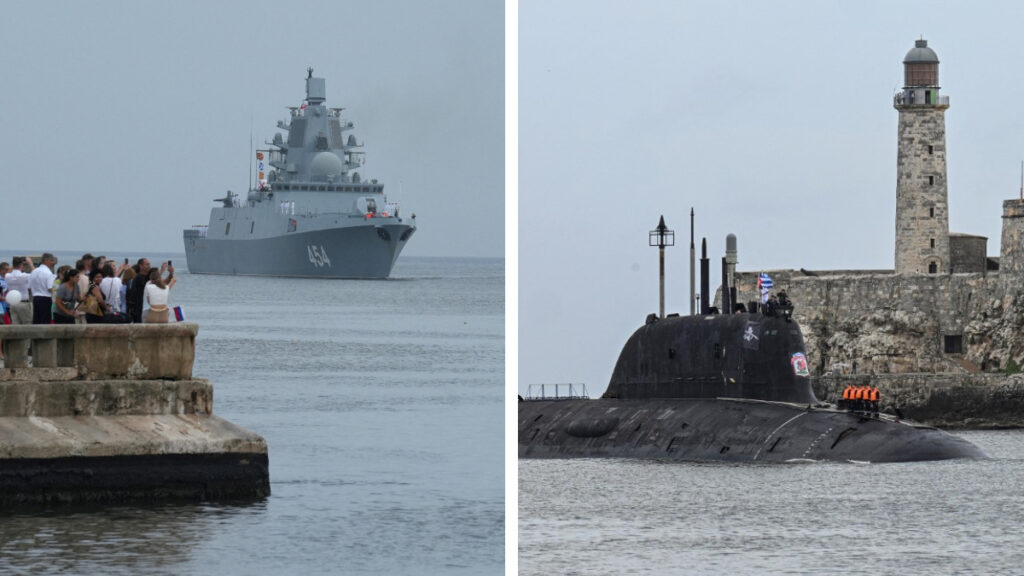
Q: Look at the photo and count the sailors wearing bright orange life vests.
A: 5